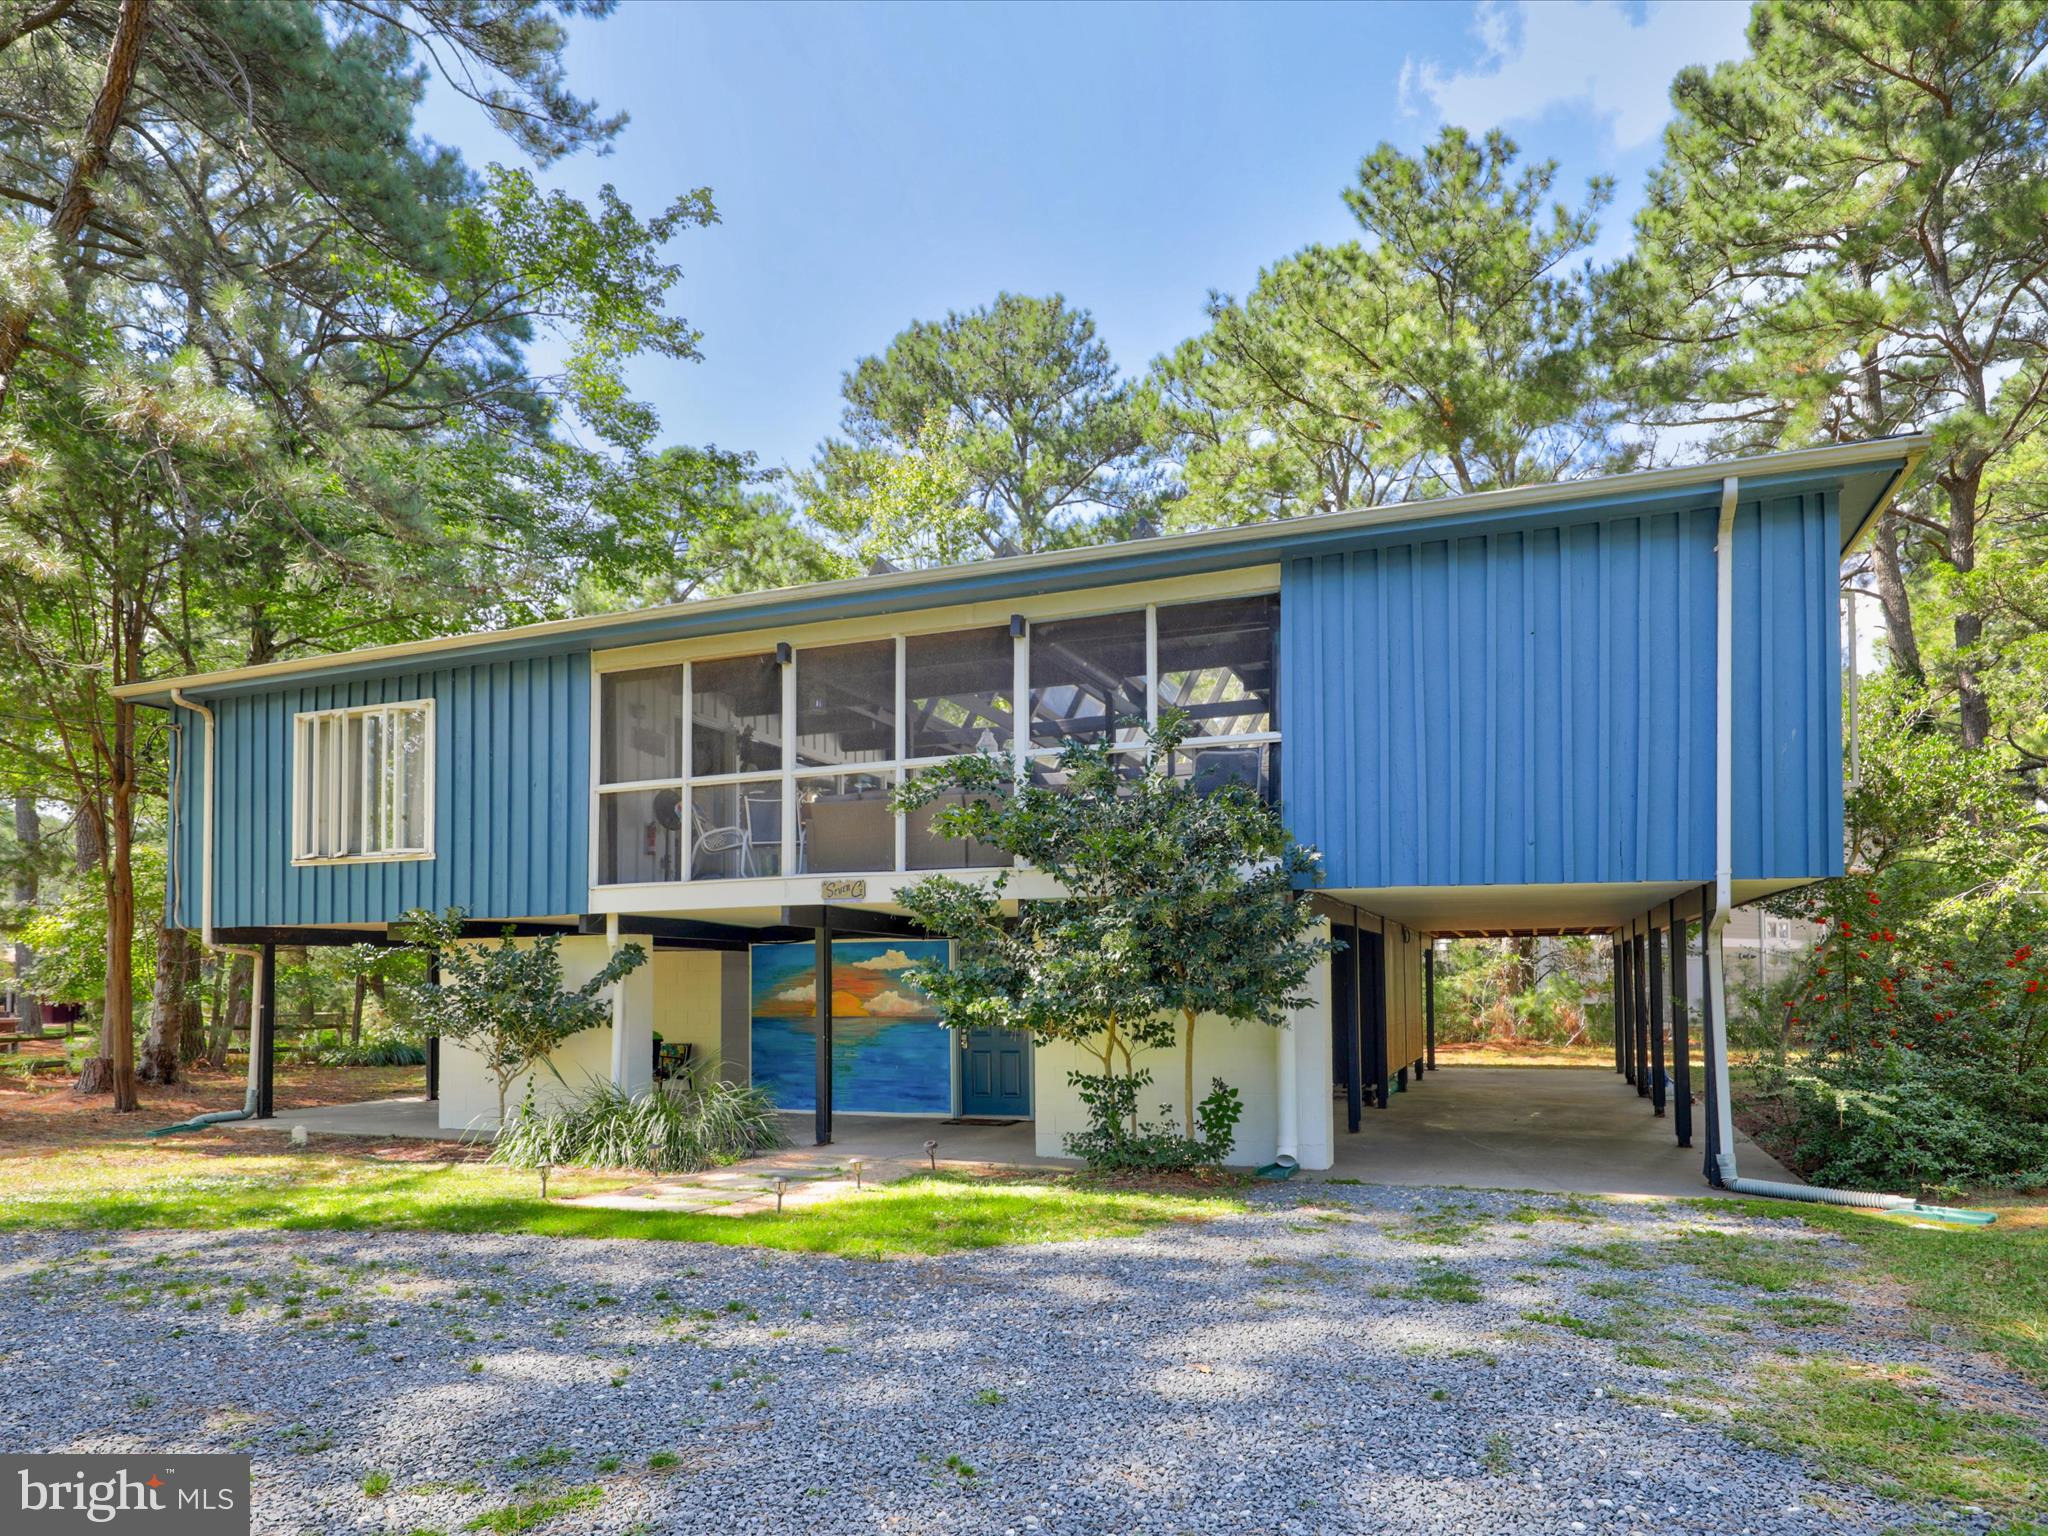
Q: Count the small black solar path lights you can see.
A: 6